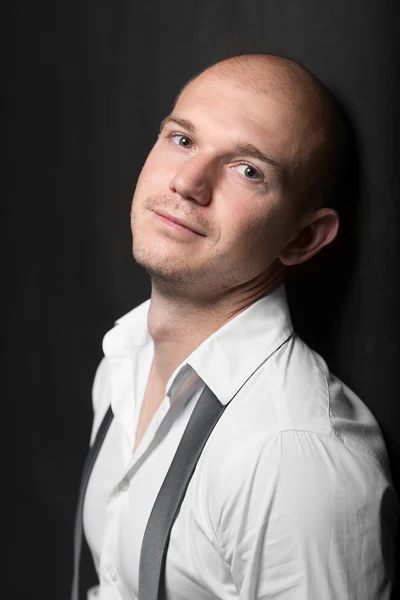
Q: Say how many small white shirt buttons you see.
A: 2